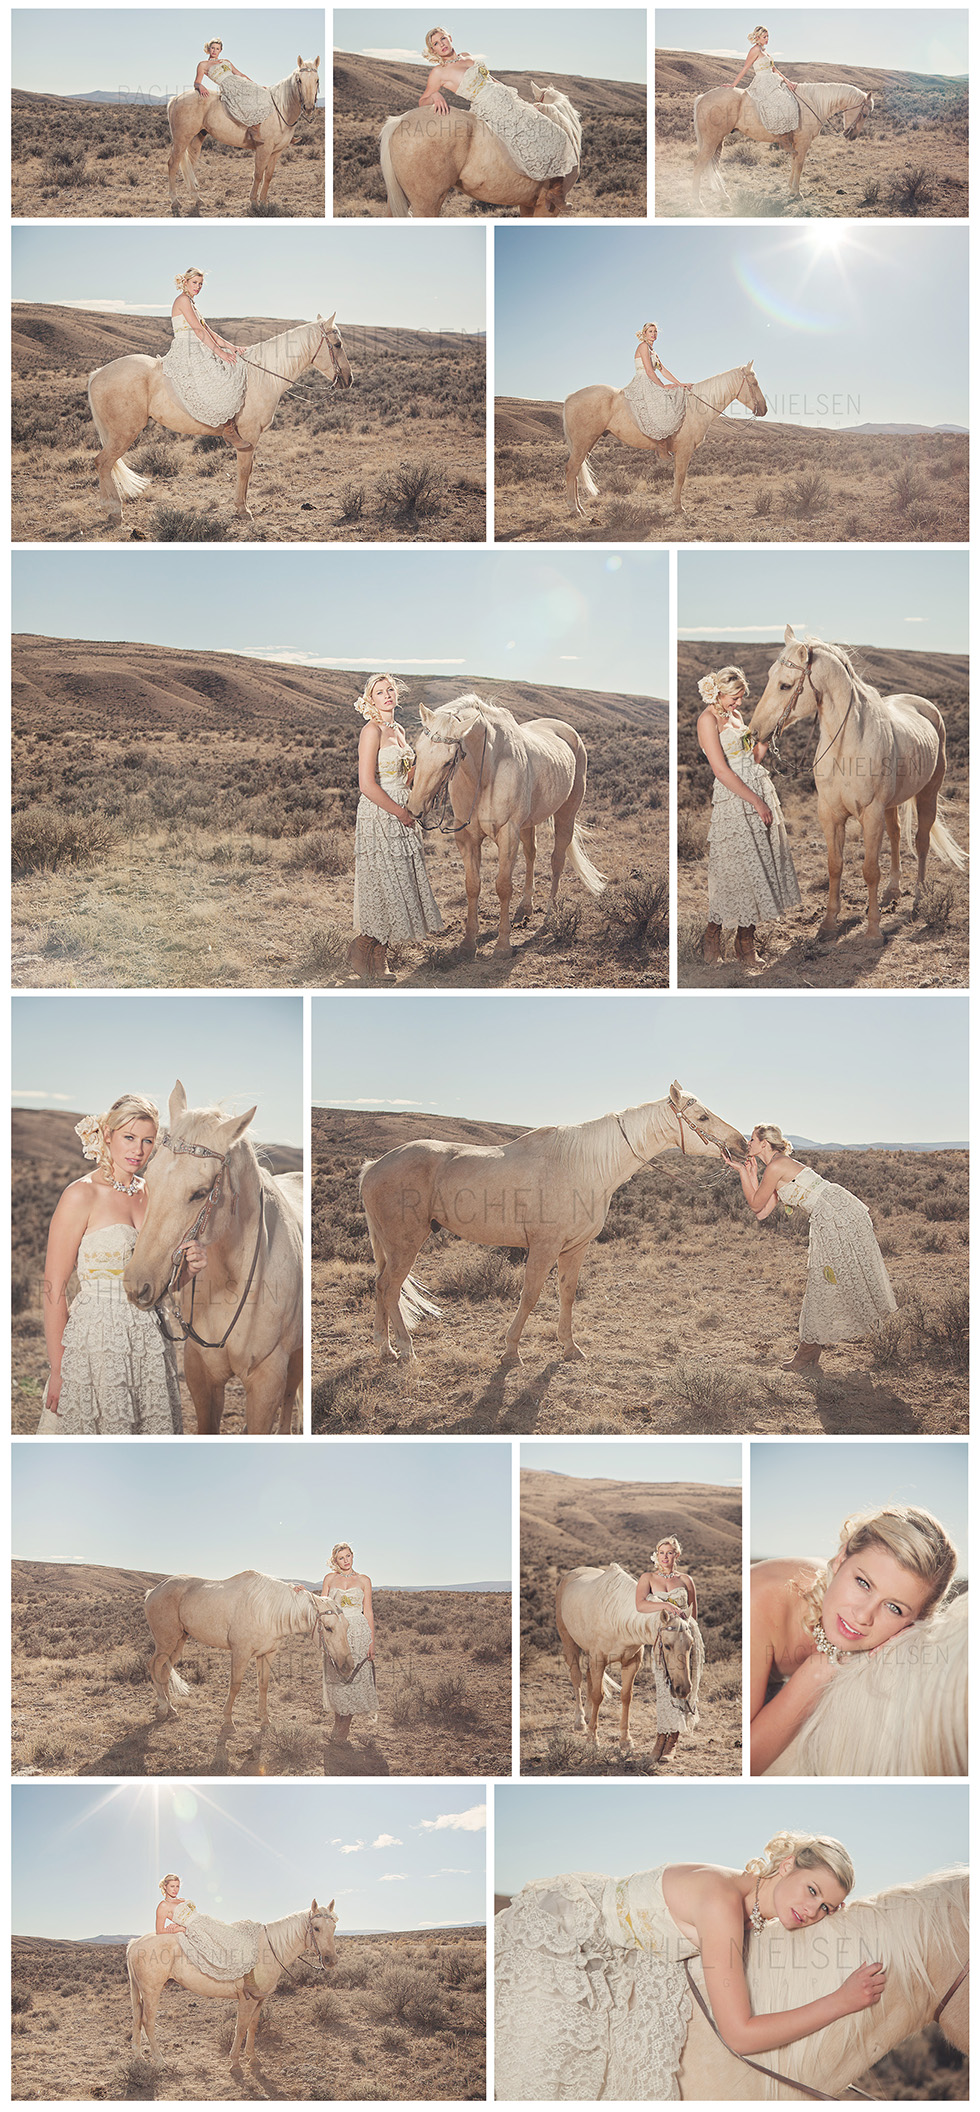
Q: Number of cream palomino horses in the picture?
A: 14